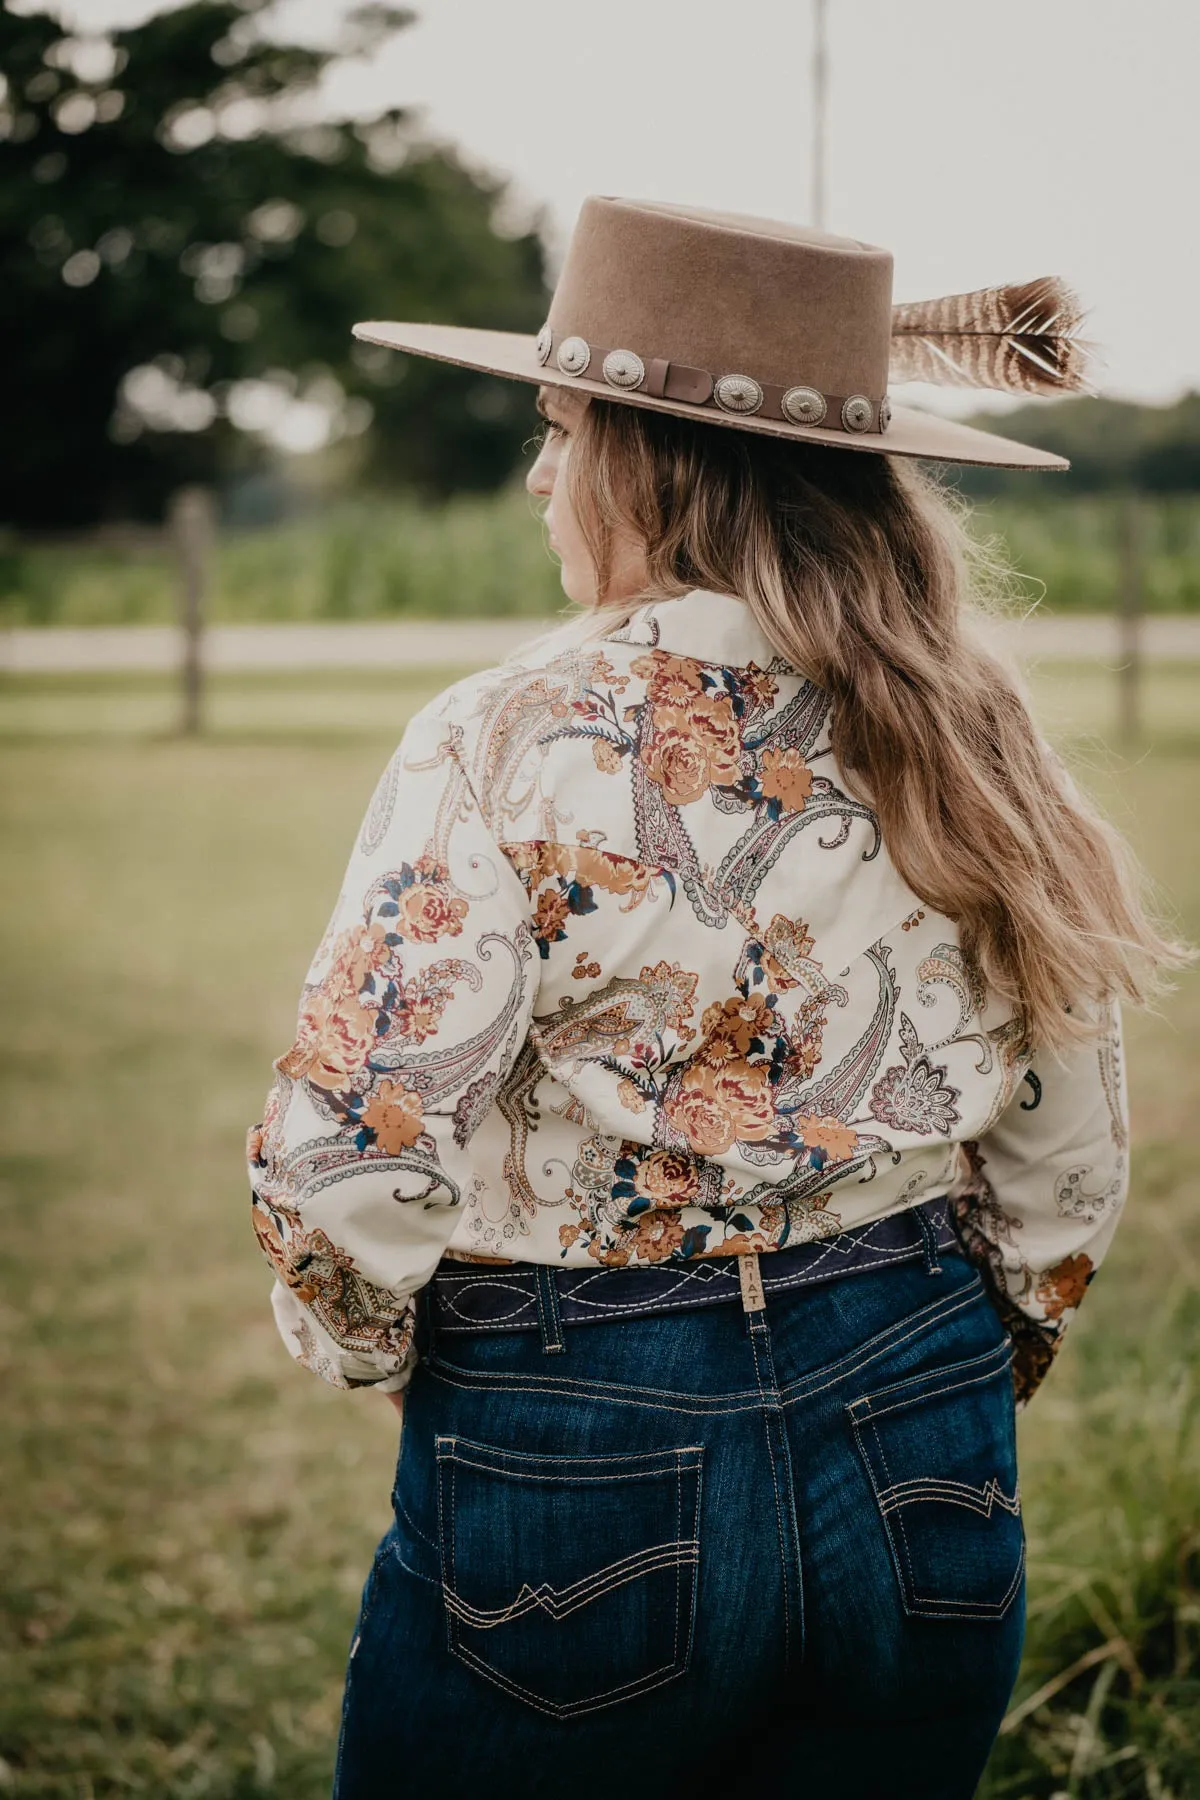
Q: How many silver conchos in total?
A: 7